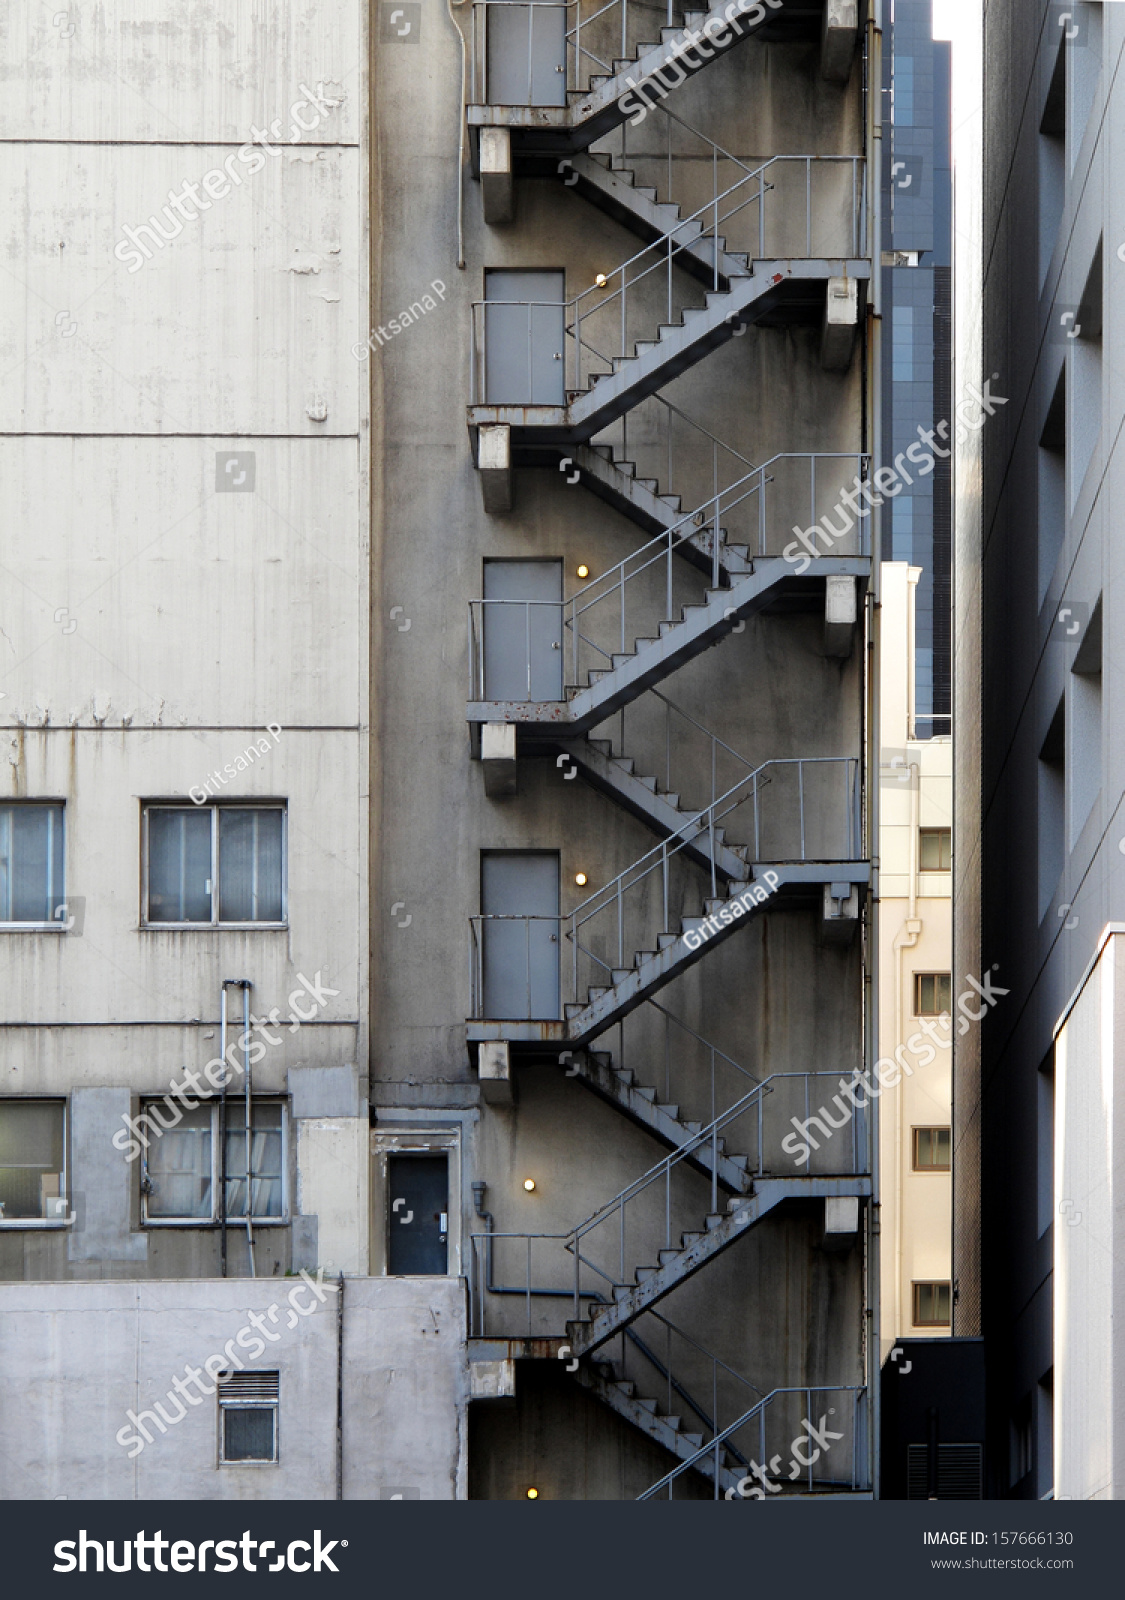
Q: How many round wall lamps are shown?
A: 5